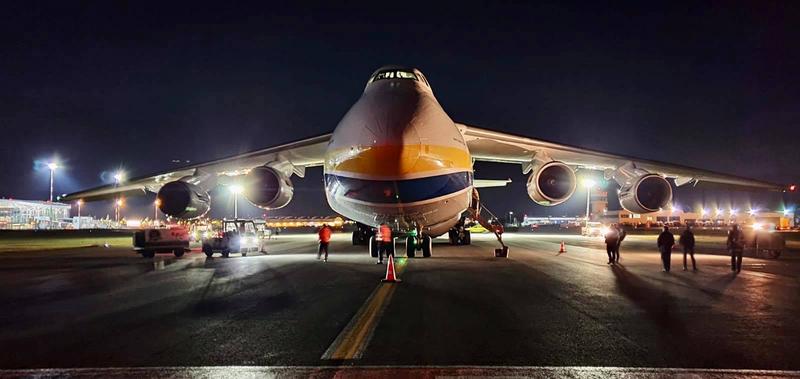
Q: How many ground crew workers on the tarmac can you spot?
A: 7